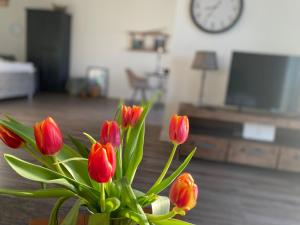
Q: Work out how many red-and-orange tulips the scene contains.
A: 7